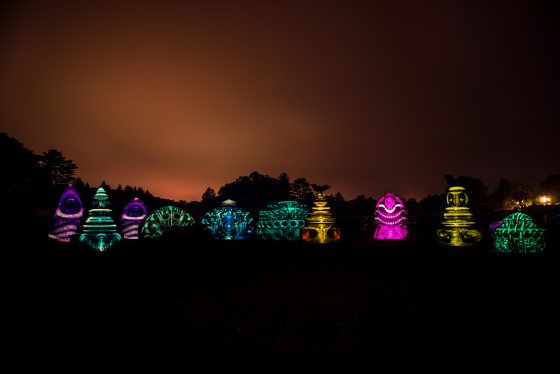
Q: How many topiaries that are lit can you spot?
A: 10